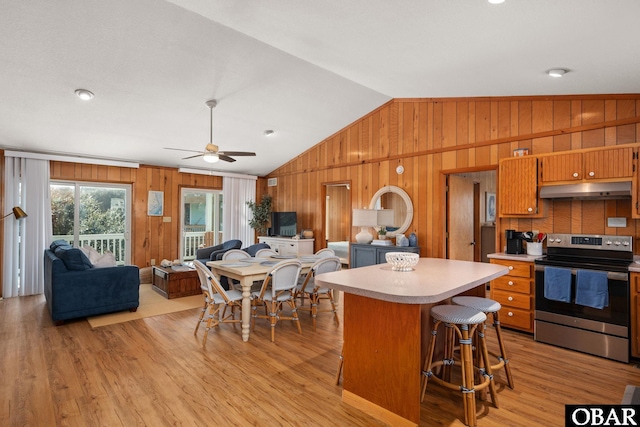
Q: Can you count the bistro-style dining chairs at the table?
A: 6